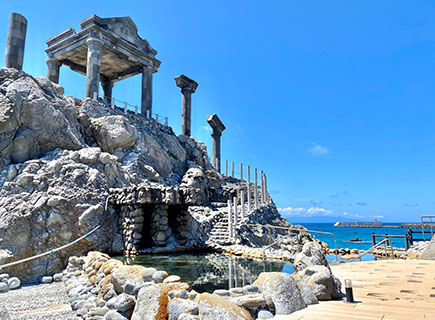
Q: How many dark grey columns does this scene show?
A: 7